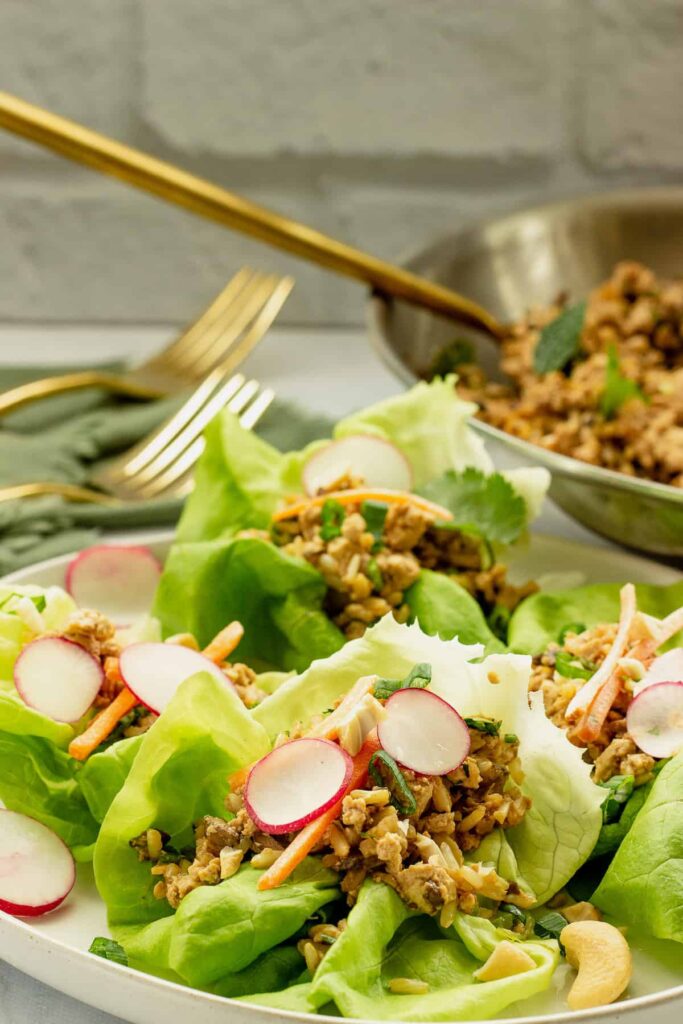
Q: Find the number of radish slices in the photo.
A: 9